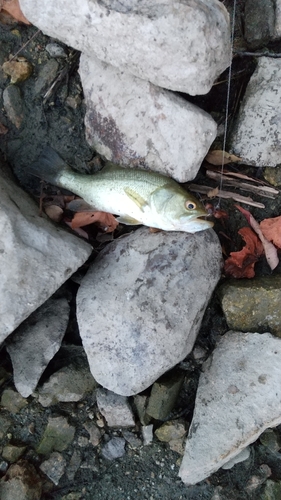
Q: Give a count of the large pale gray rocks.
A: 6